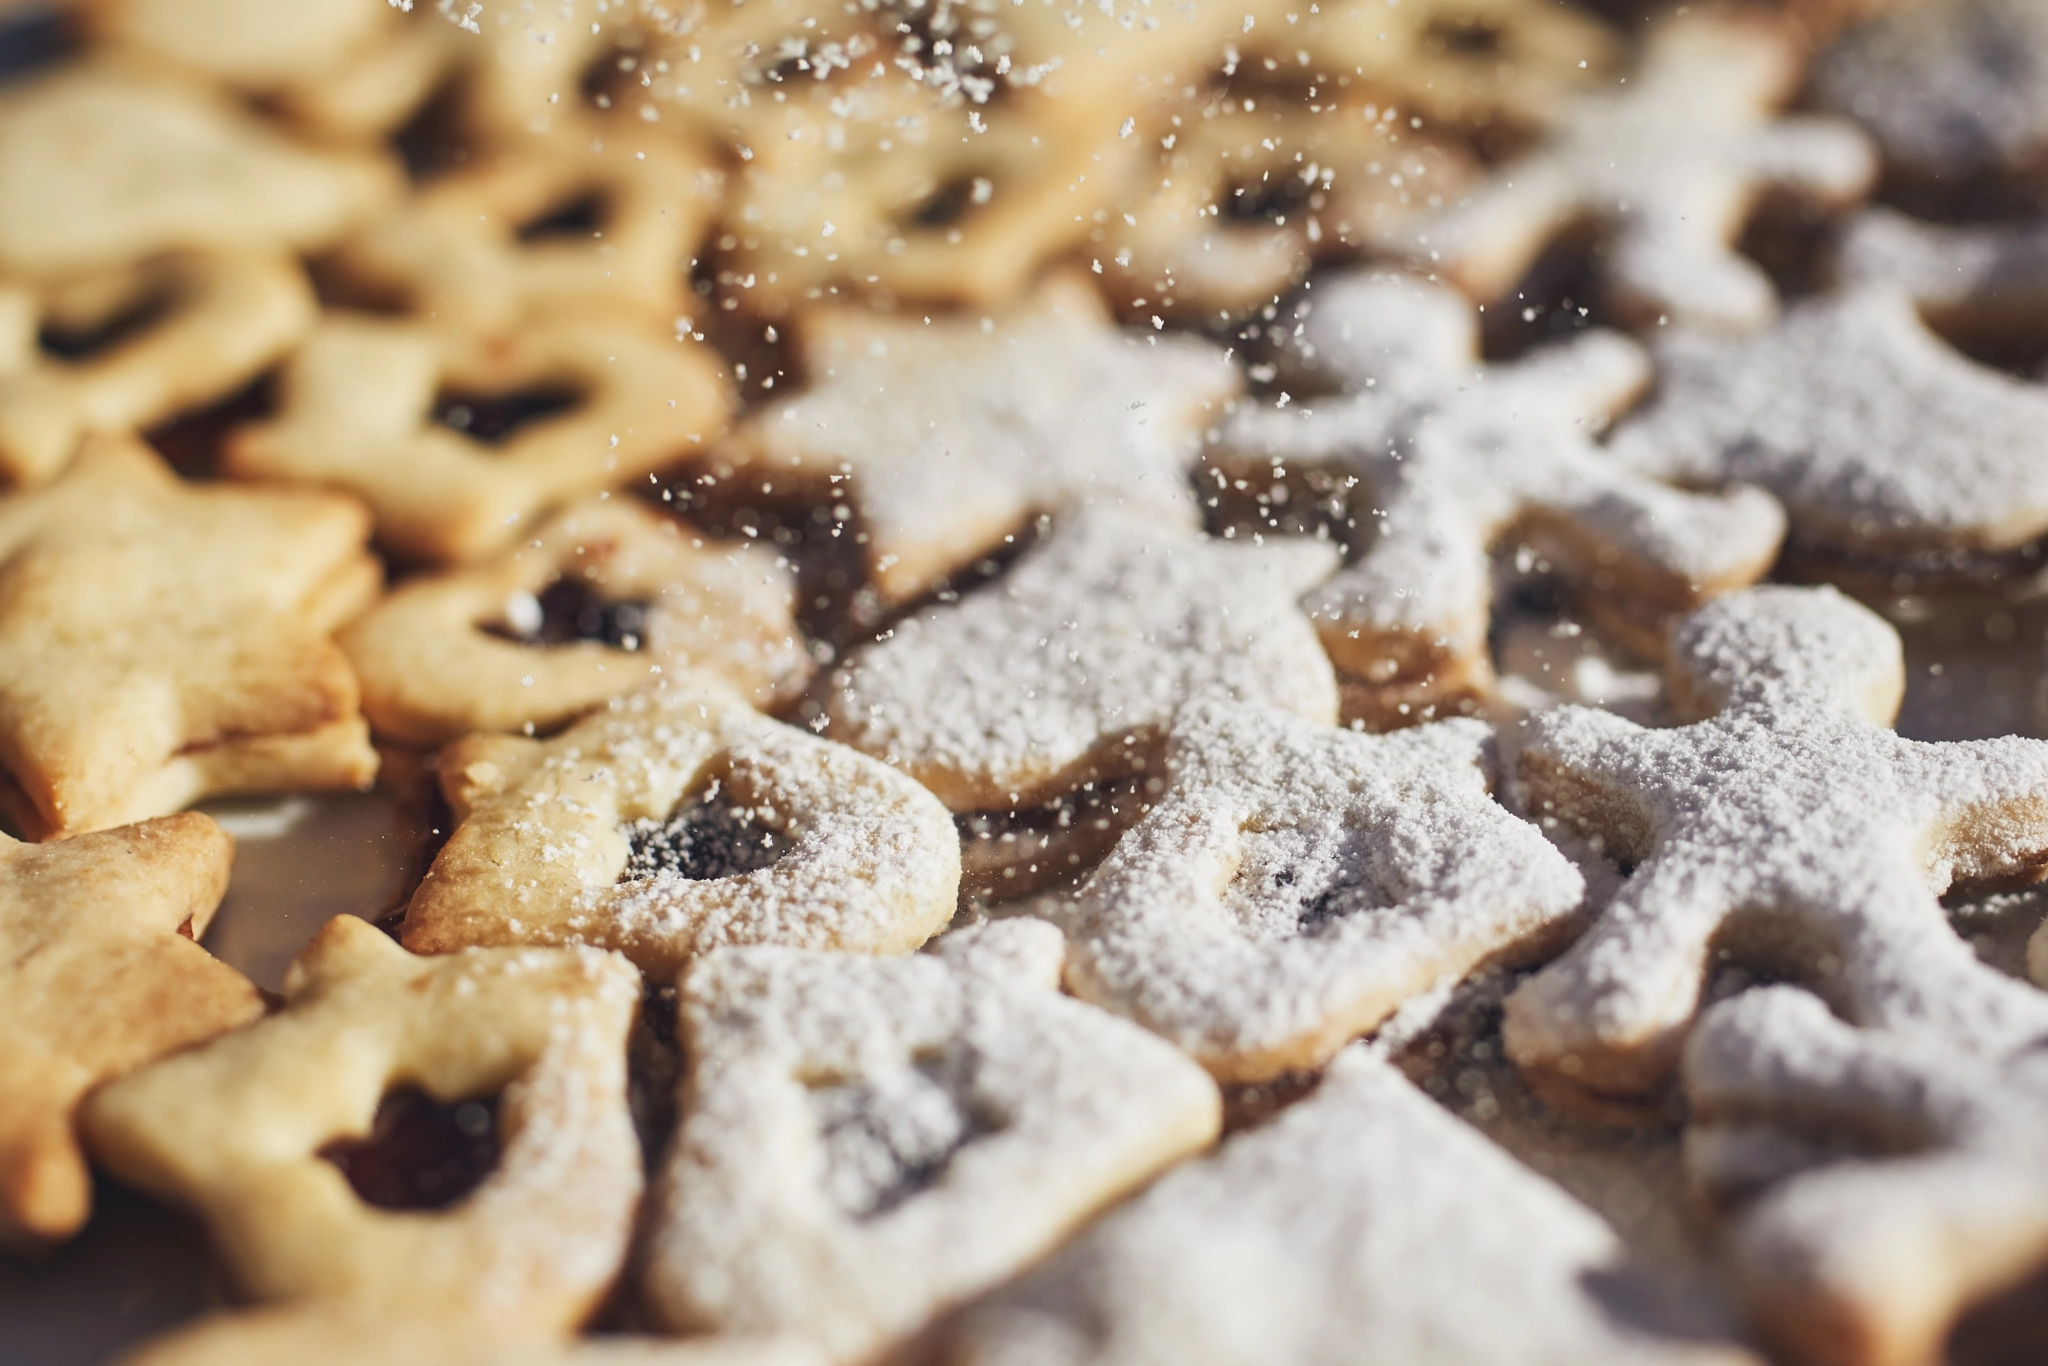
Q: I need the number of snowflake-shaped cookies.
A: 0